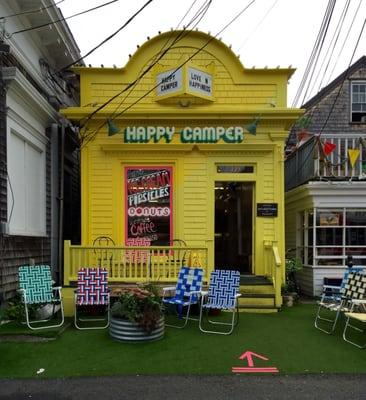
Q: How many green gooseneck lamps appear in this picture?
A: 2